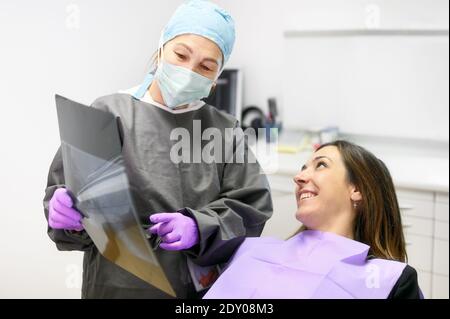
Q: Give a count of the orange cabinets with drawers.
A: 0